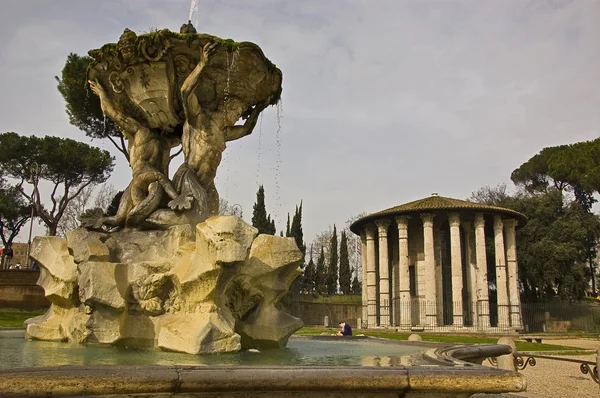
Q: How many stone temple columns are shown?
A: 9